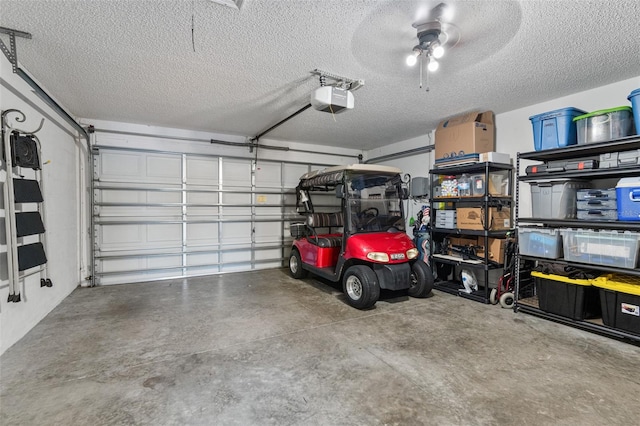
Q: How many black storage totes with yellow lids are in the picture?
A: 2